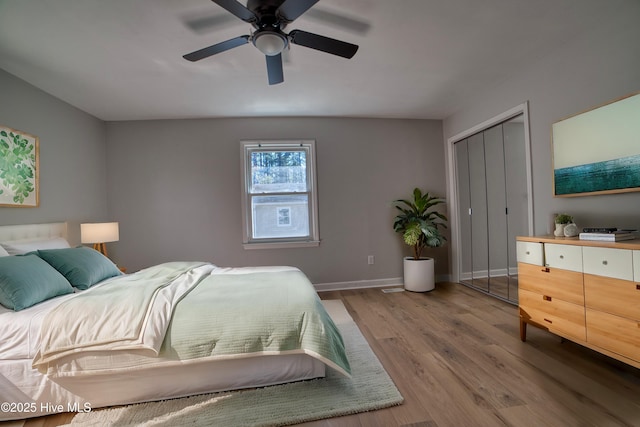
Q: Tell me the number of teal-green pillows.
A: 2